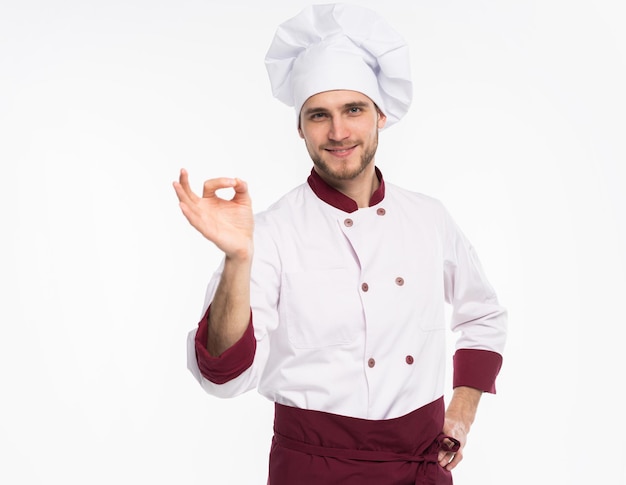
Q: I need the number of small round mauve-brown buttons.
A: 6